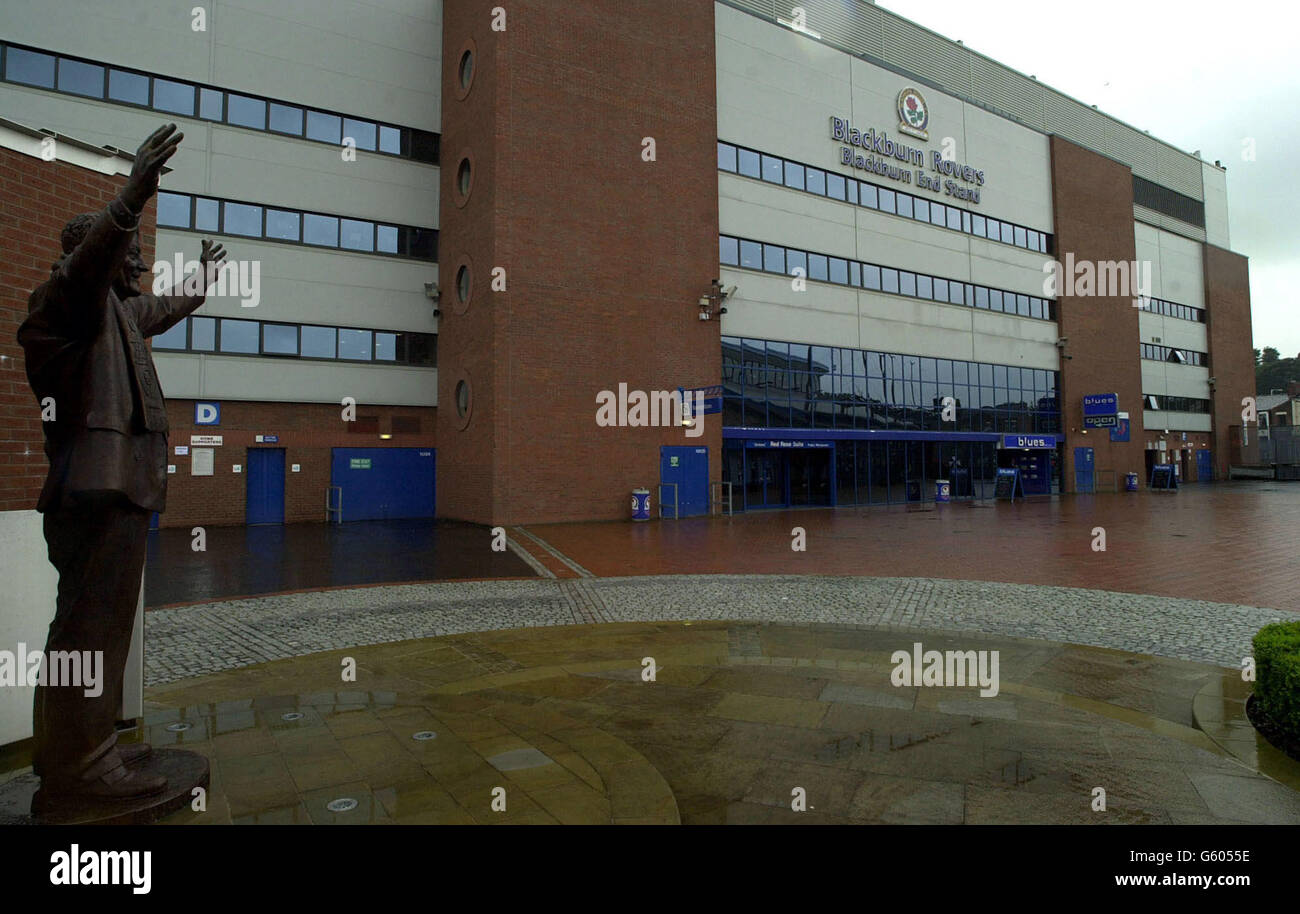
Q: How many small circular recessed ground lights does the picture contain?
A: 4